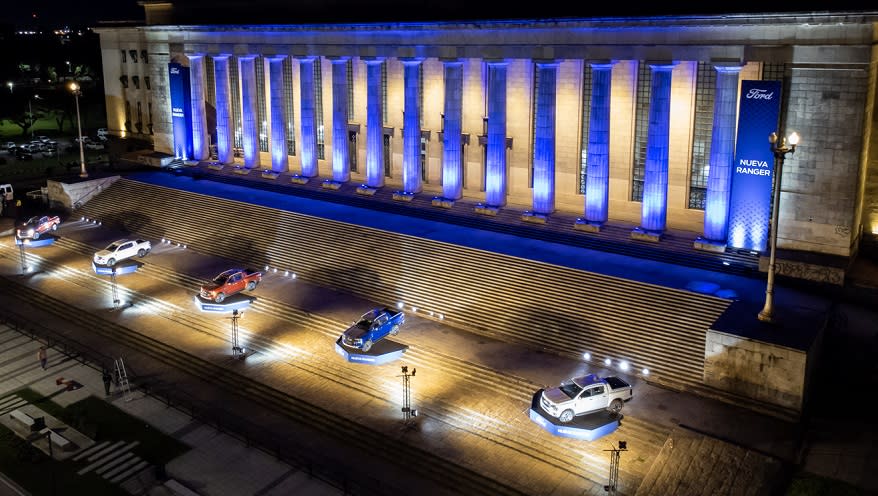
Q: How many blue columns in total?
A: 14